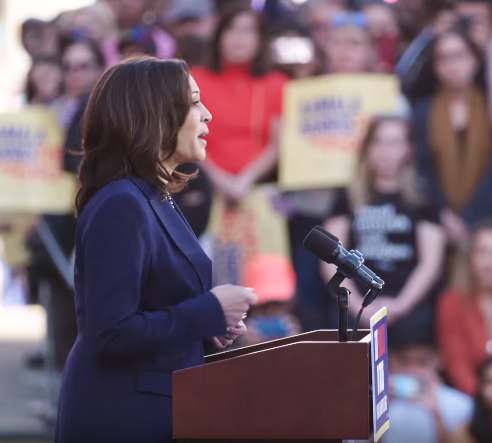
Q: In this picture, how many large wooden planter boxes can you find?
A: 0